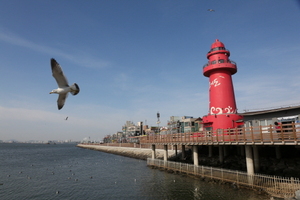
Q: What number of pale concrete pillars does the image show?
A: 4